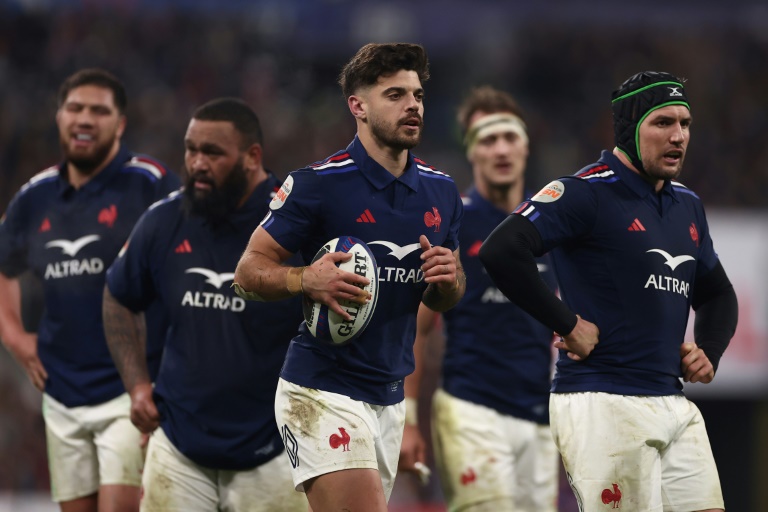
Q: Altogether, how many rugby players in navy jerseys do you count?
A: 5